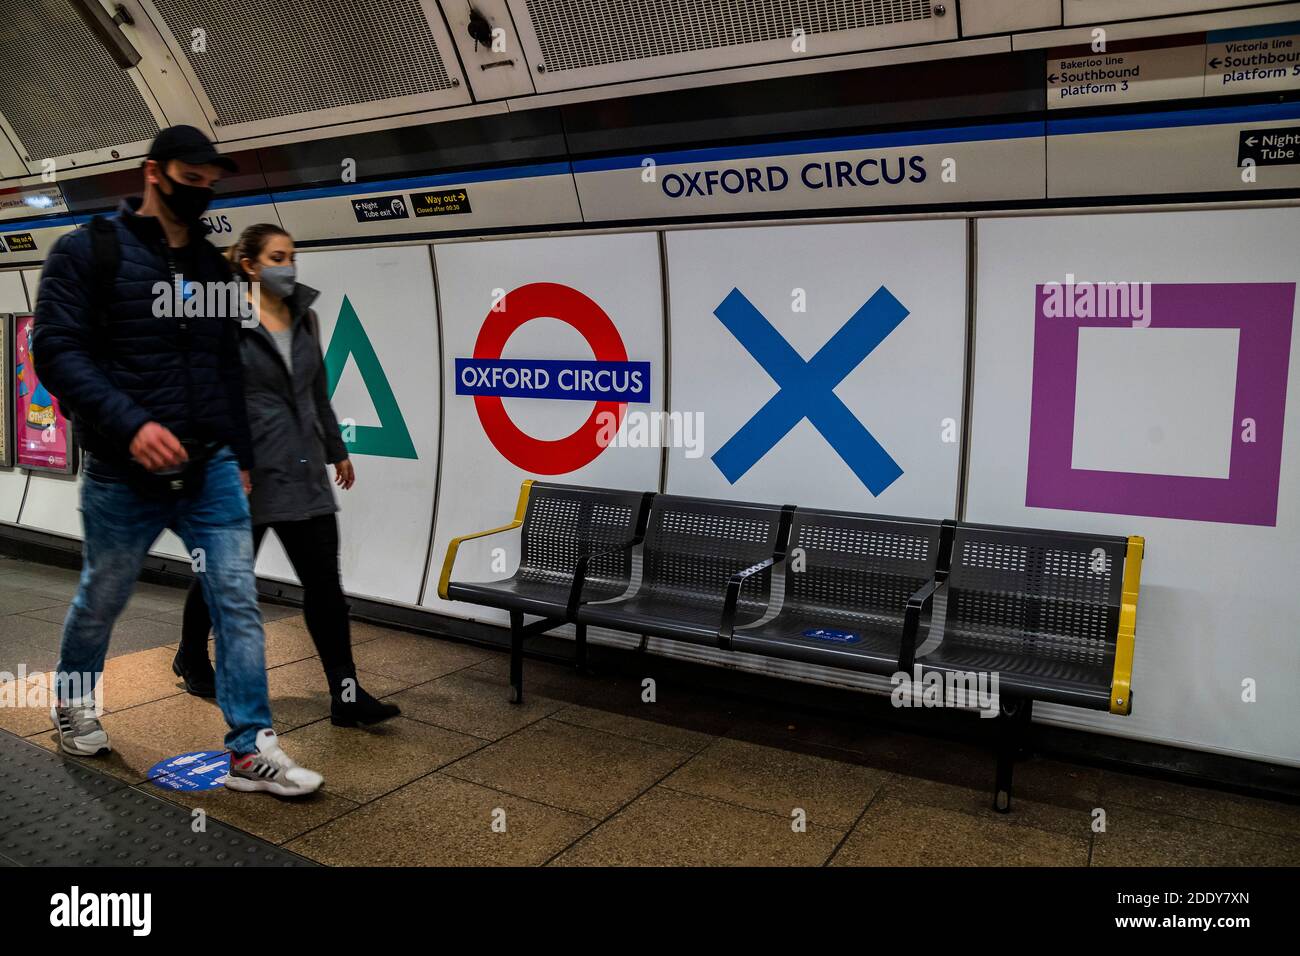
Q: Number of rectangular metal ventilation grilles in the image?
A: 3